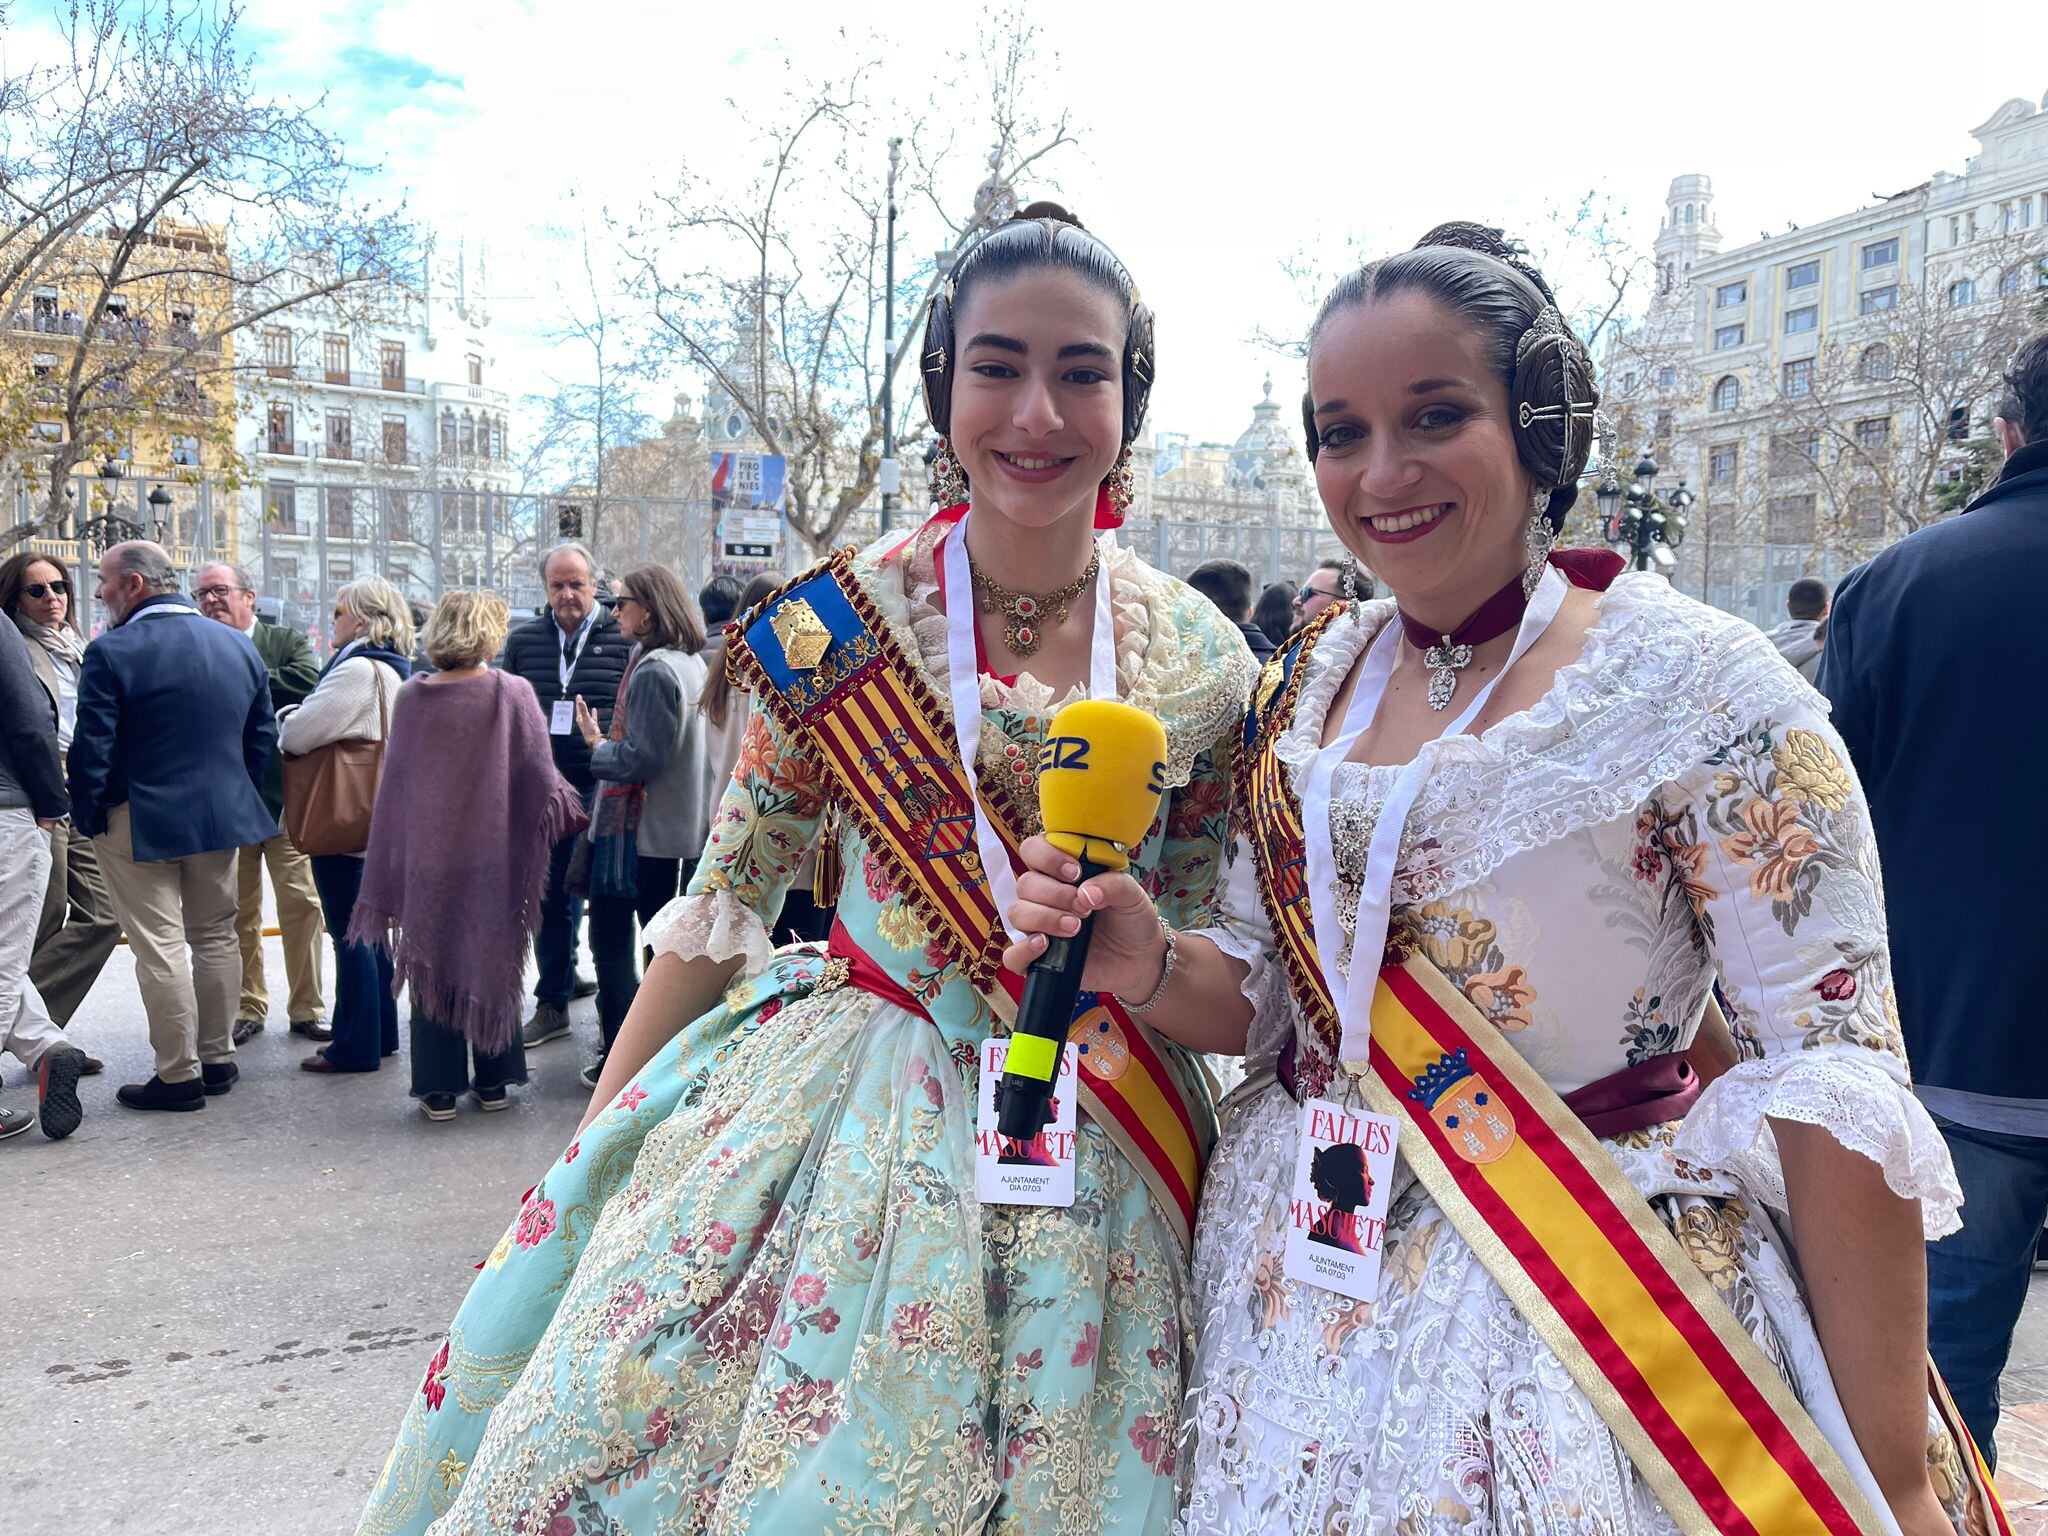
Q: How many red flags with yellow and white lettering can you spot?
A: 0